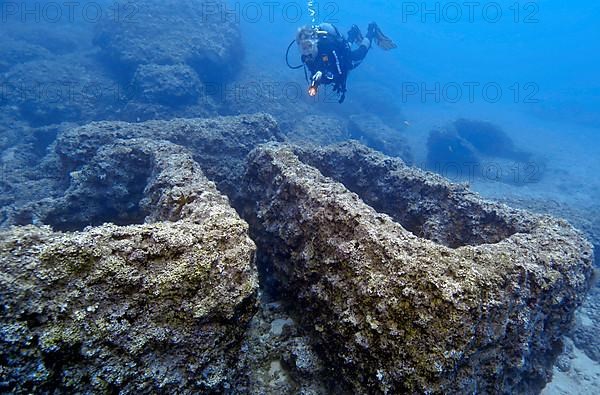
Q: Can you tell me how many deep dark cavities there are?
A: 2